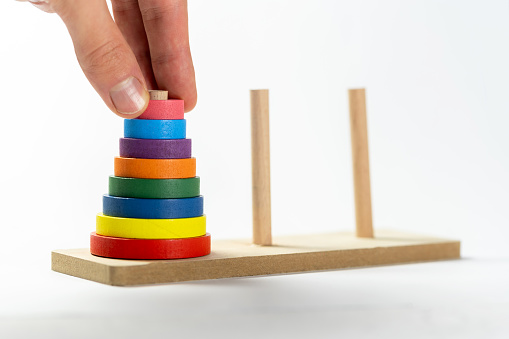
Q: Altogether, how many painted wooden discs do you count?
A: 8